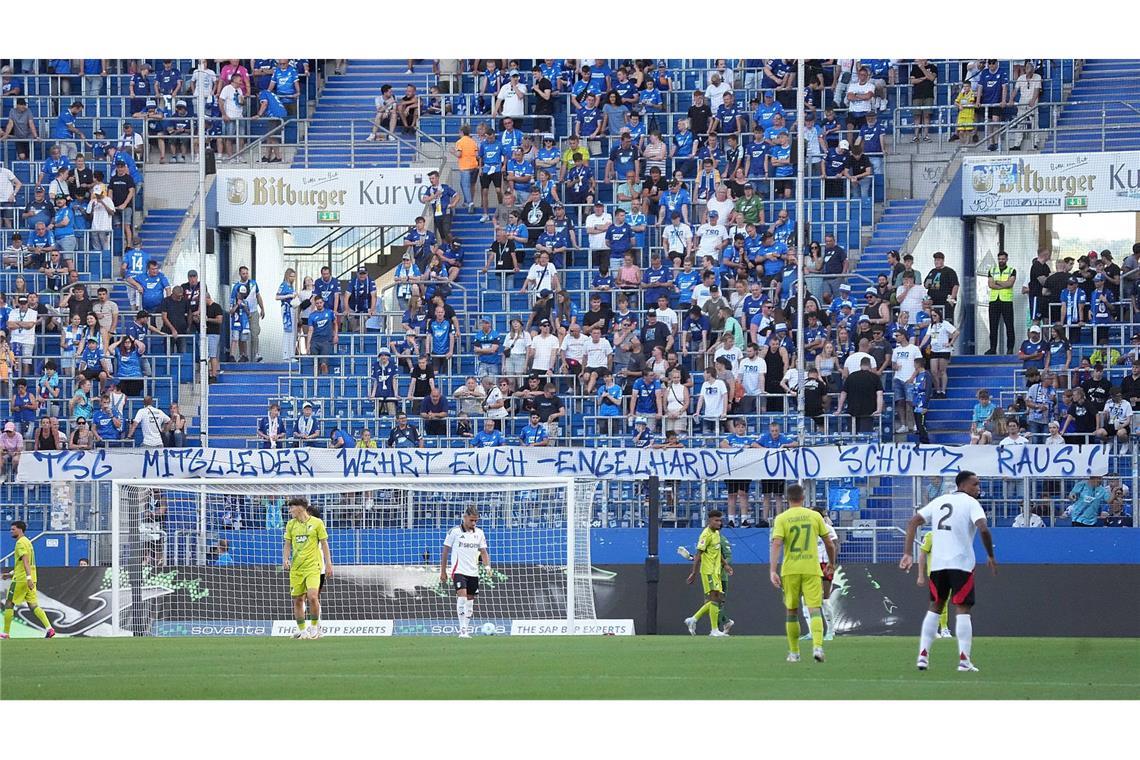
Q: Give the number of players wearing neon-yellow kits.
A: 5